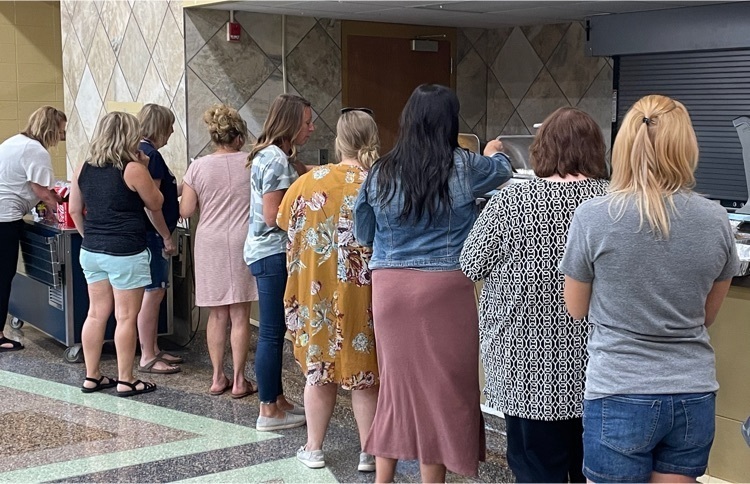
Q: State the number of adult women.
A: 9